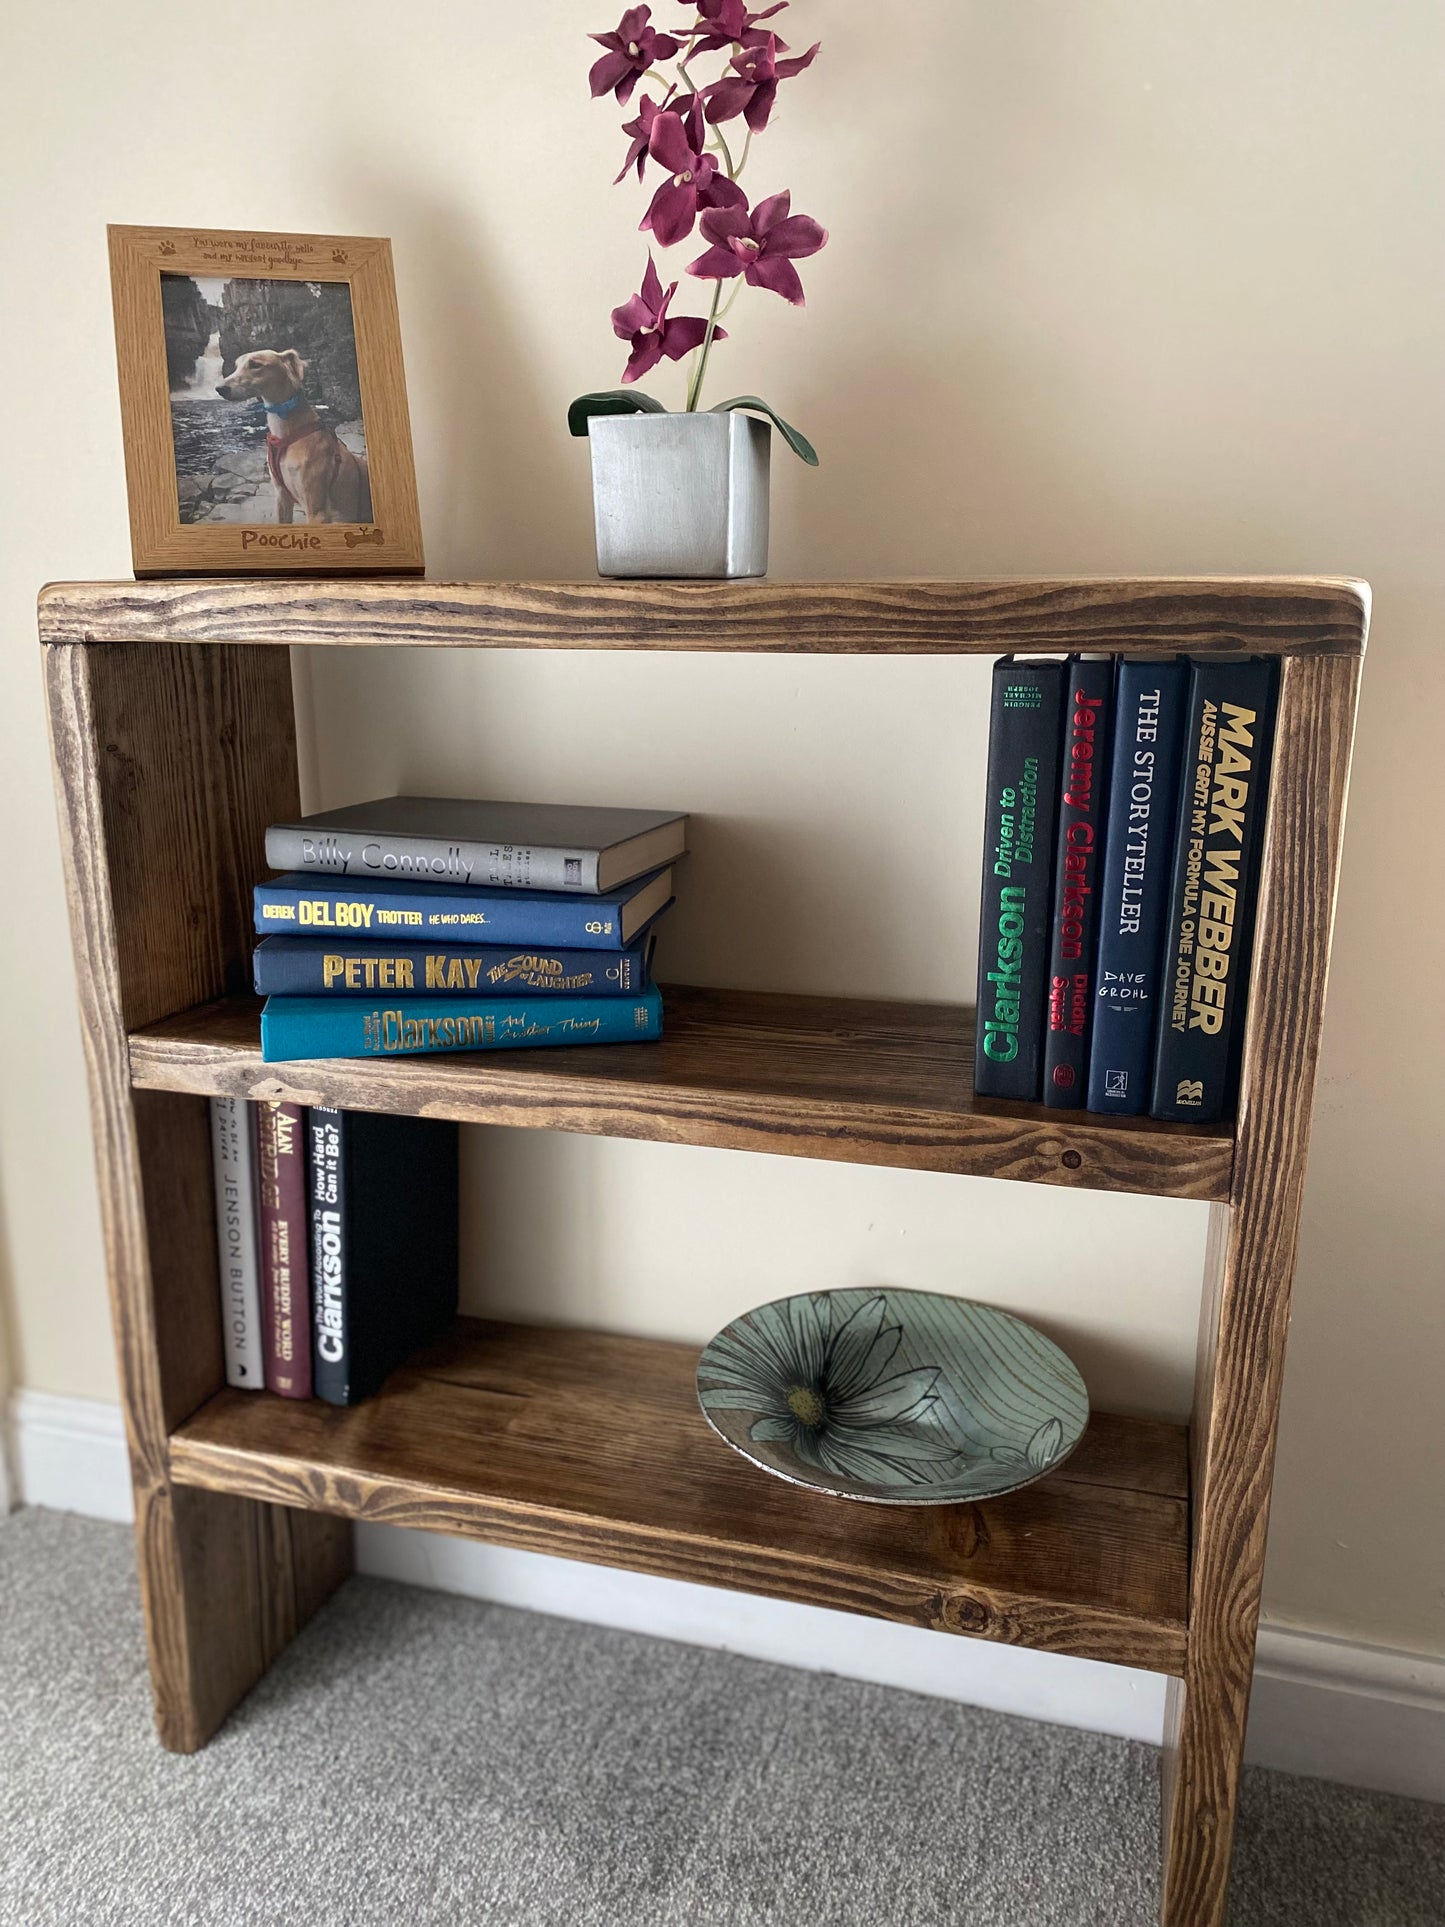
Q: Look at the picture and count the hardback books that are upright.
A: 7